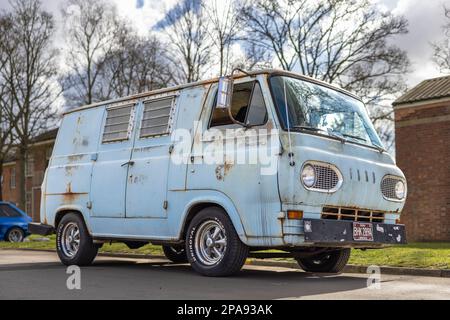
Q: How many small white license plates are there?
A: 1